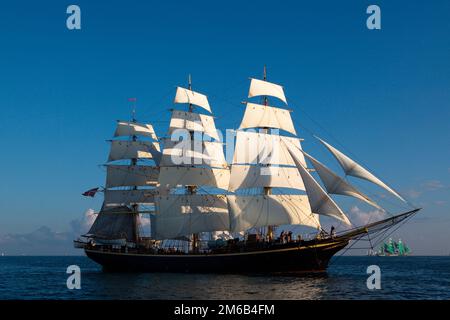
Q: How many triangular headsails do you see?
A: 3